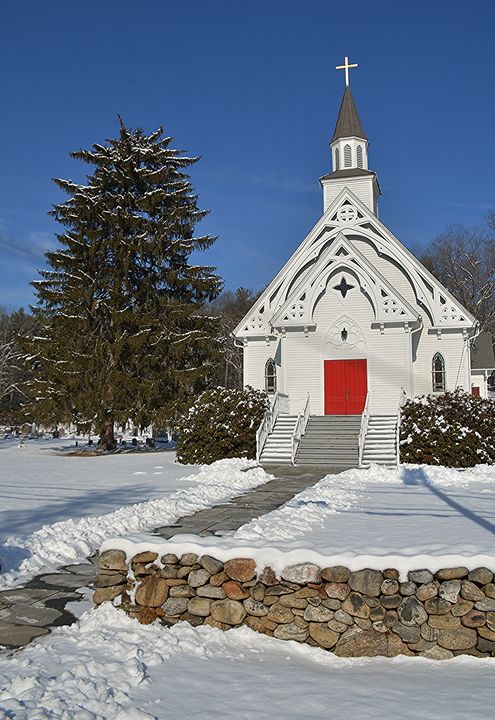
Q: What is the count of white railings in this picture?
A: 4